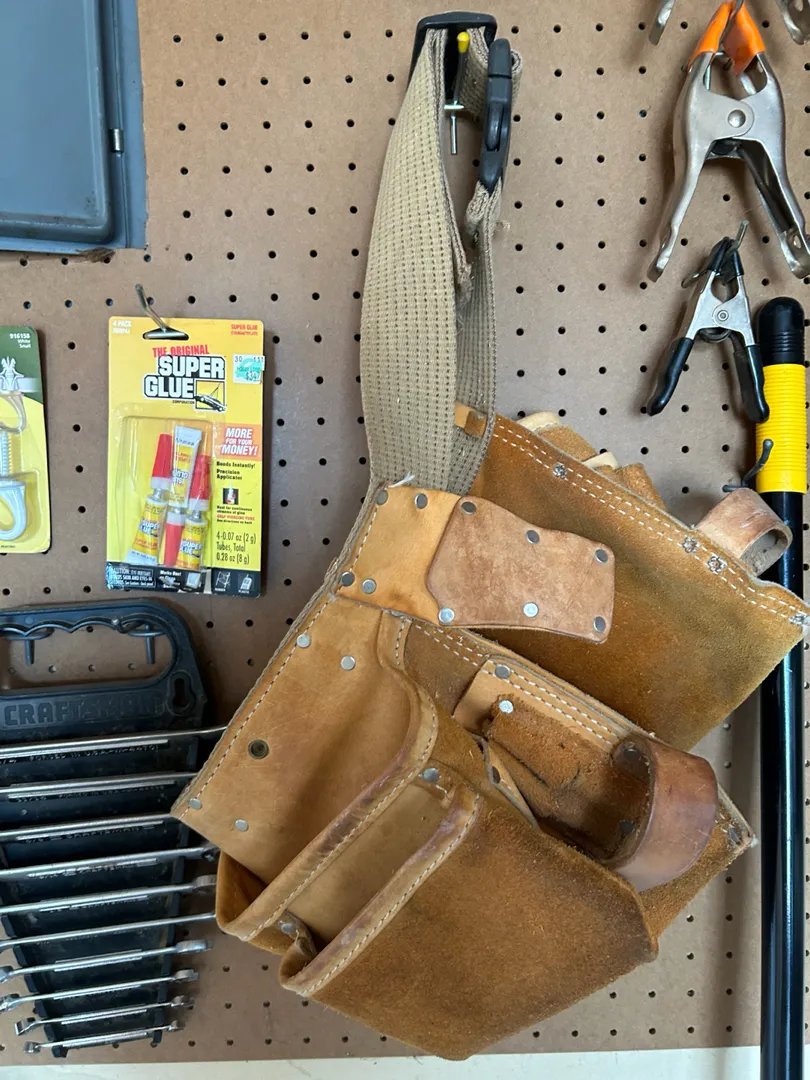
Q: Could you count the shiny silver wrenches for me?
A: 10